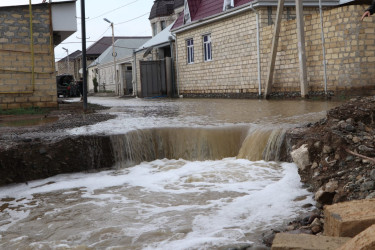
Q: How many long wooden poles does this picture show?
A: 2